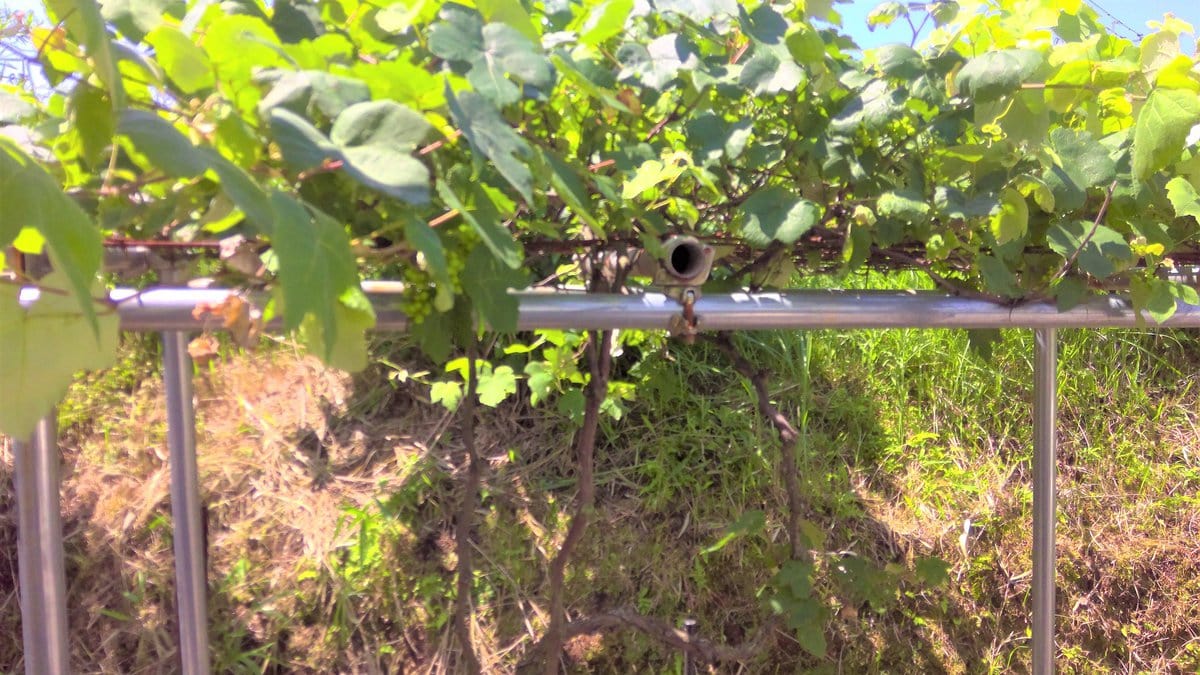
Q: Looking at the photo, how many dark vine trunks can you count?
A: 3